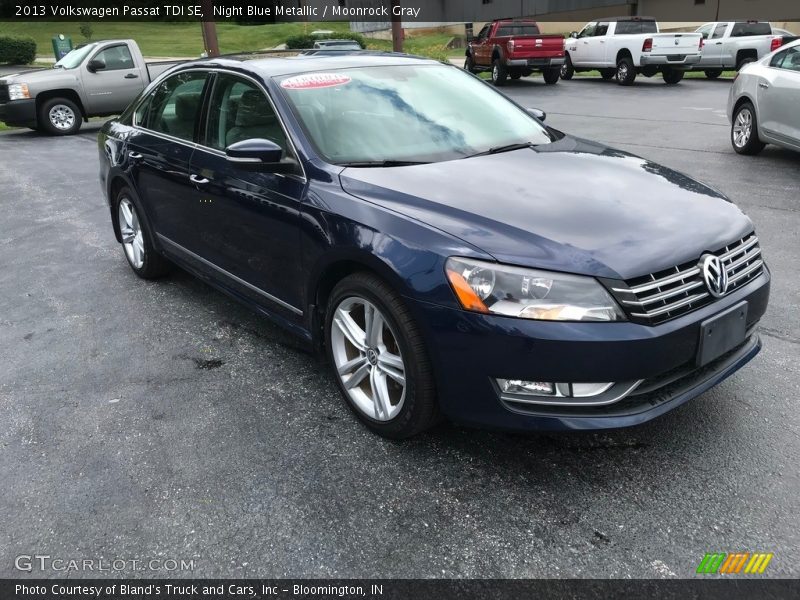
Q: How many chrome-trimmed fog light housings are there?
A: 1